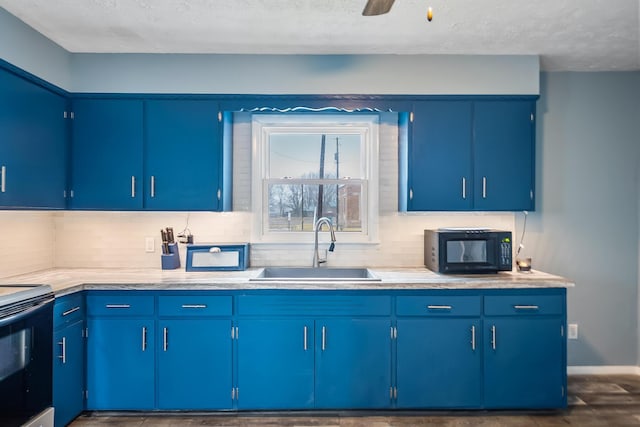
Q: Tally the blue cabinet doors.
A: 12